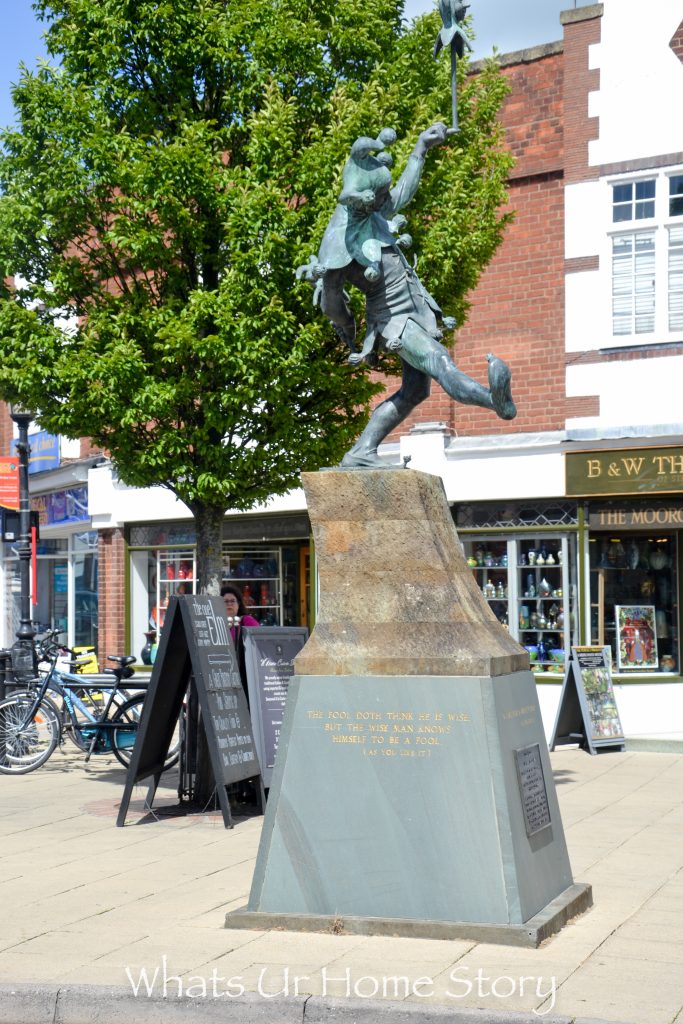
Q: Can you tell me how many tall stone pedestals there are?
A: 1